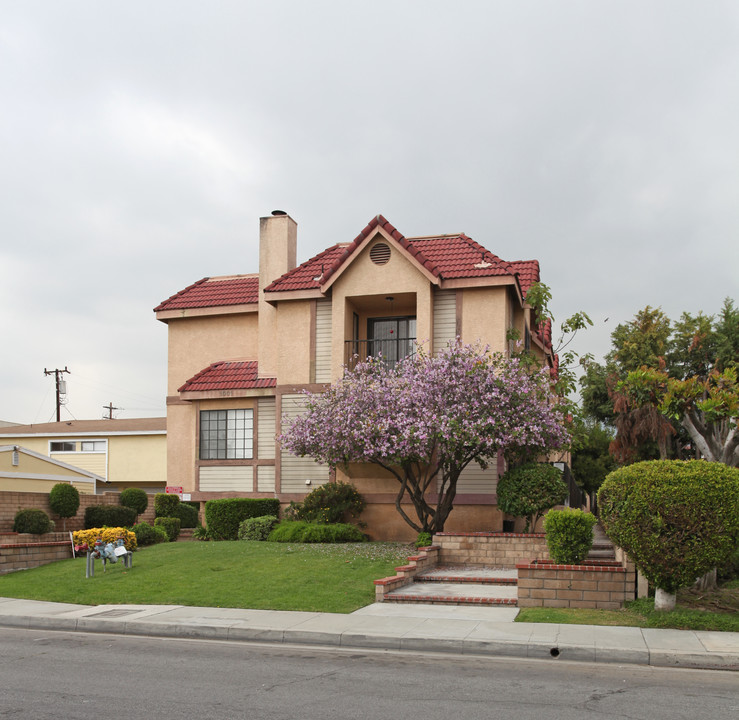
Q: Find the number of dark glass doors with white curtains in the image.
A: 1